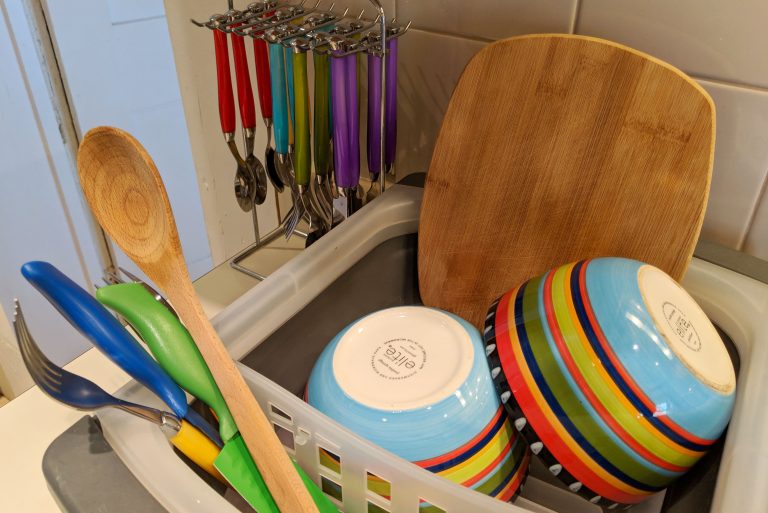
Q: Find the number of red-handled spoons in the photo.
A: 3